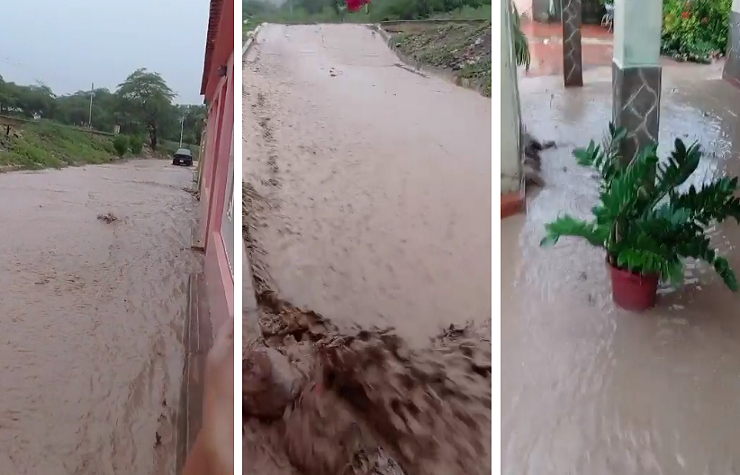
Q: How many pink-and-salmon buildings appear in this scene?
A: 1